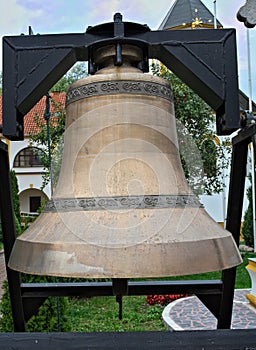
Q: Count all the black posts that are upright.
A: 2